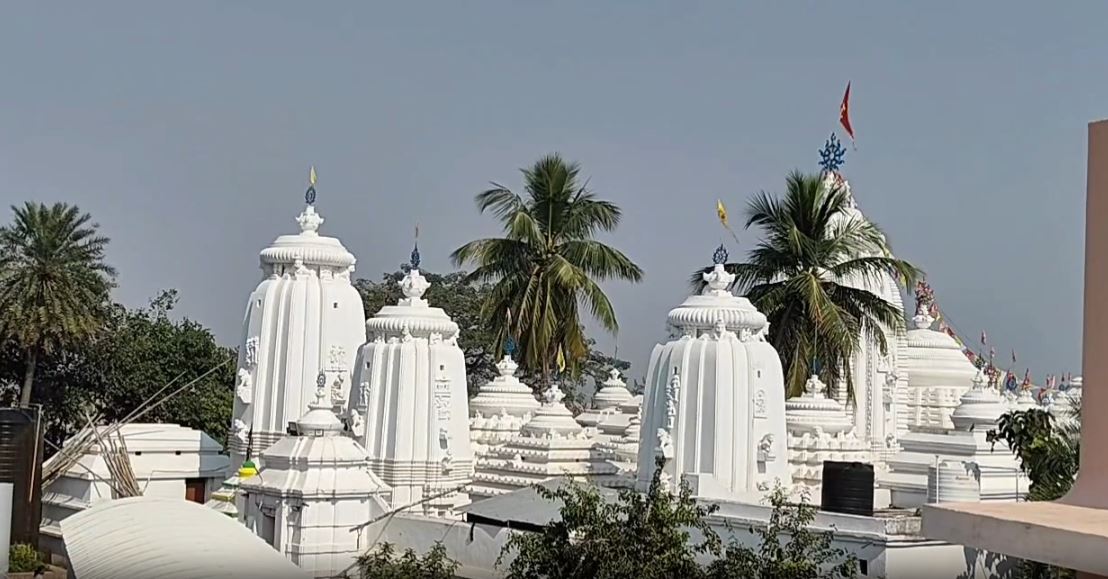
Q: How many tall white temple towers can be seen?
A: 4